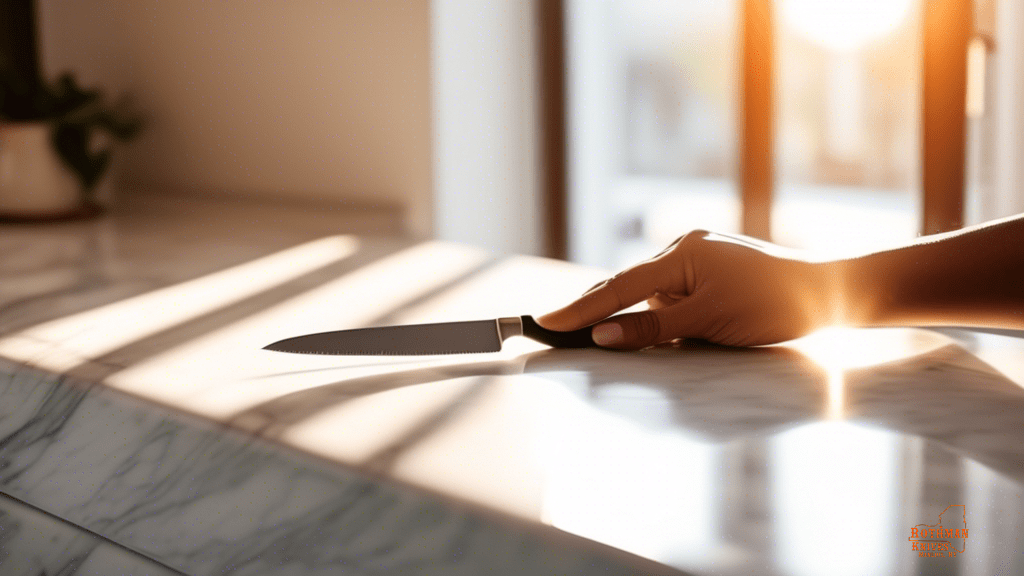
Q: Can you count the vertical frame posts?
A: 3